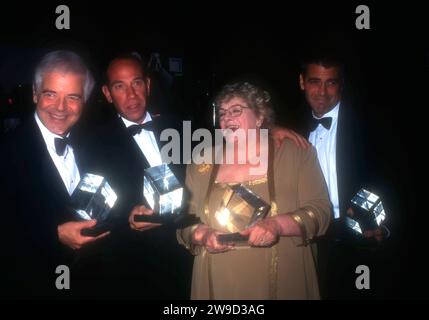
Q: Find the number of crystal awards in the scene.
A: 4